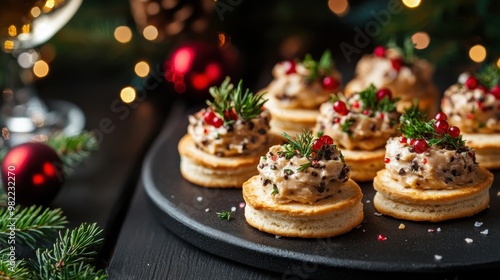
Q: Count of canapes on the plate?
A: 7